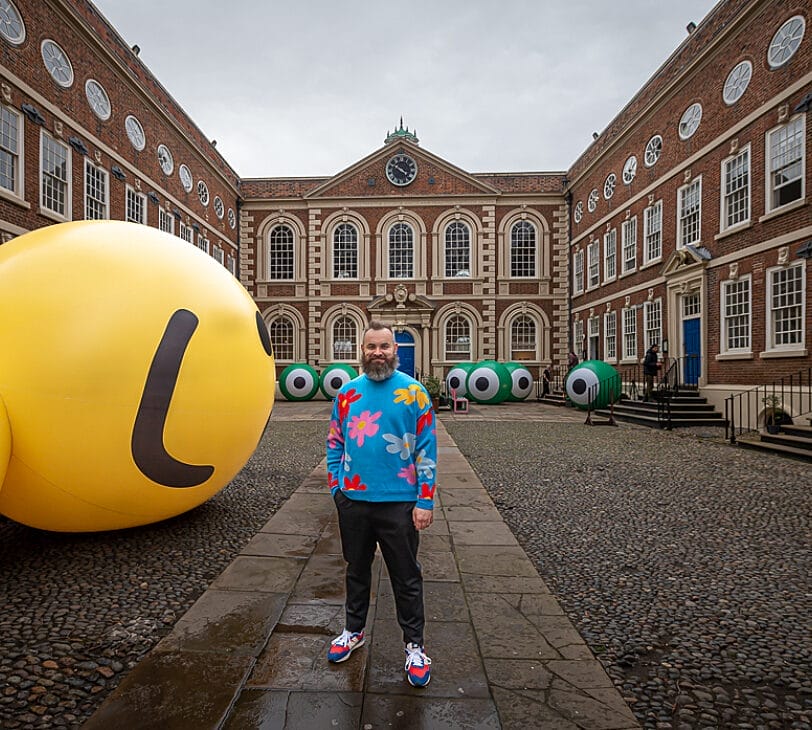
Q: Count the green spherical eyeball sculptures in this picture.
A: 6